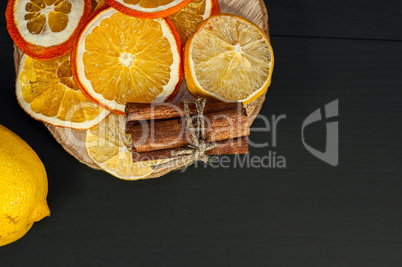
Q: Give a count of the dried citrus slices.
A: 7